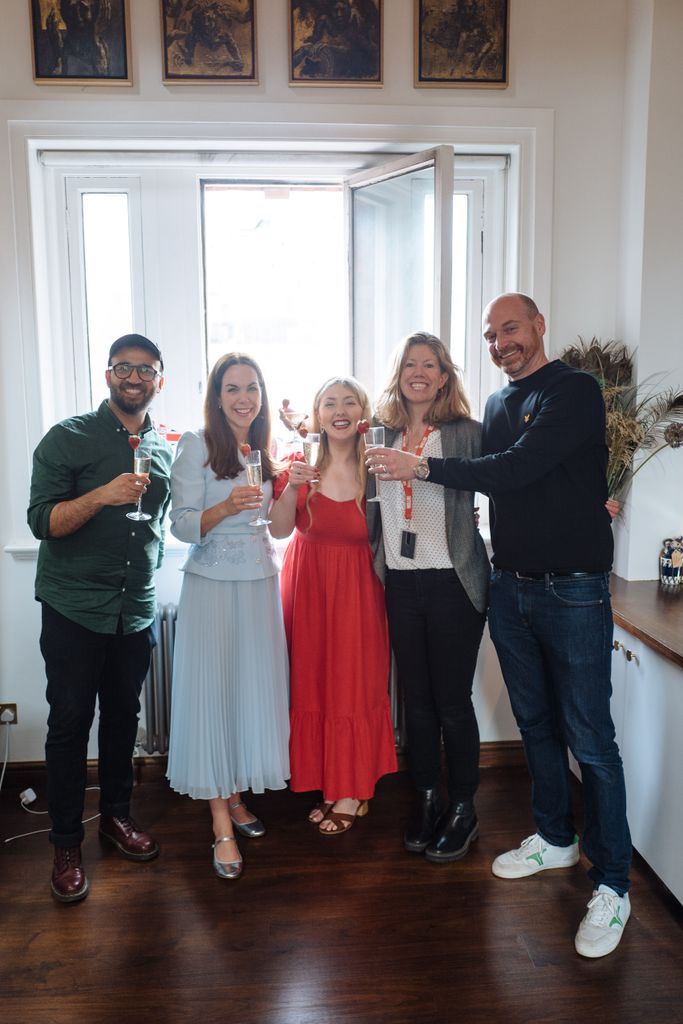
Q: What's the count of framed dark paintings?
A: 4